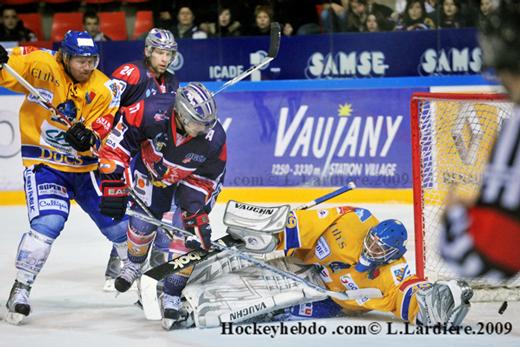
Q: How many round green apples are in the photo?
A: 0